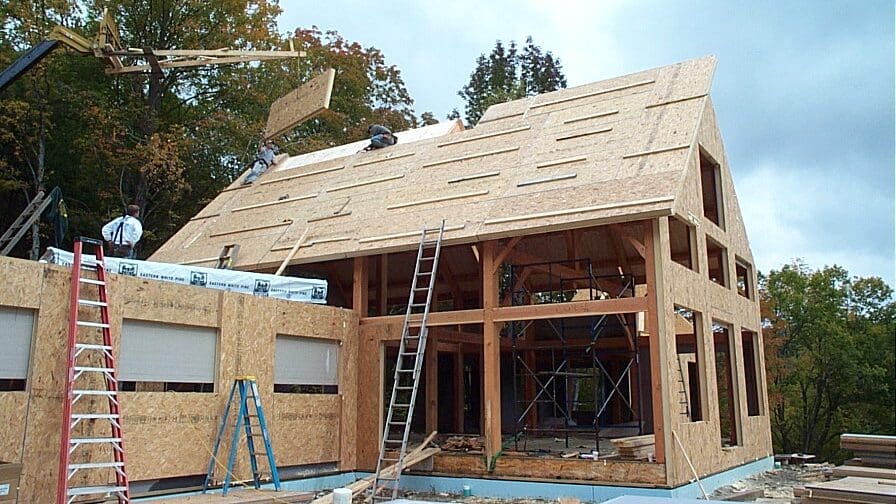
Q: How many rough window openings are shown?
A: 10